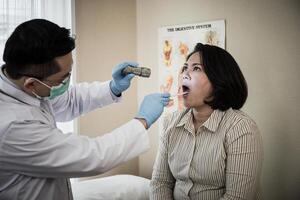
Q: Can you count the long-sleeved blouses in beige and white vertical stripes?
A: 1